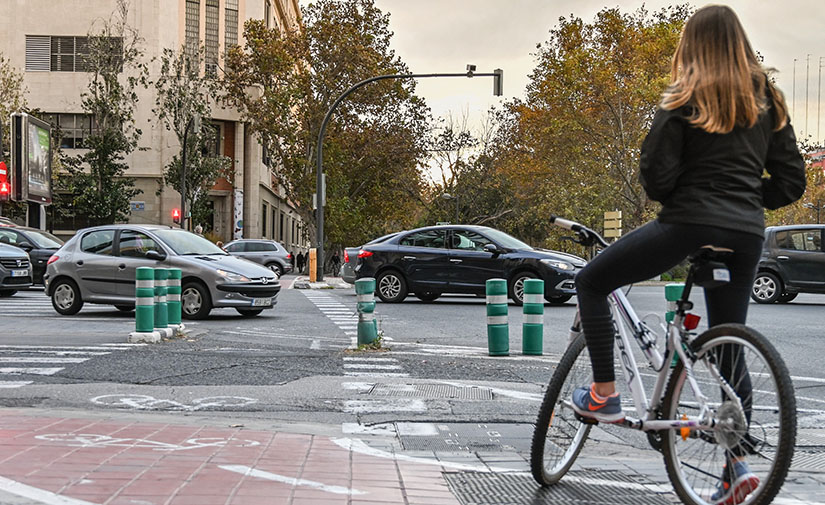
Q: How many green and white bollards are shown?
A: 7